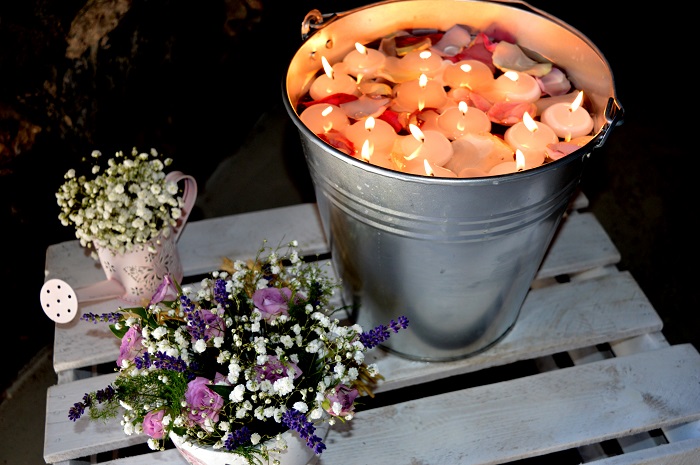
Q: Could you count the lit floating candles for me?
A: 15